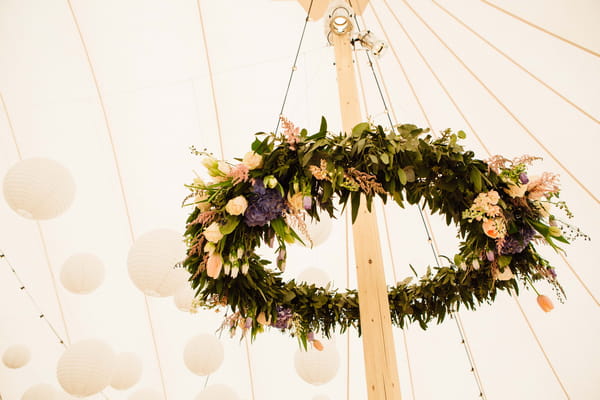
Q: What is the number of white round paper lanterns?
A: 15